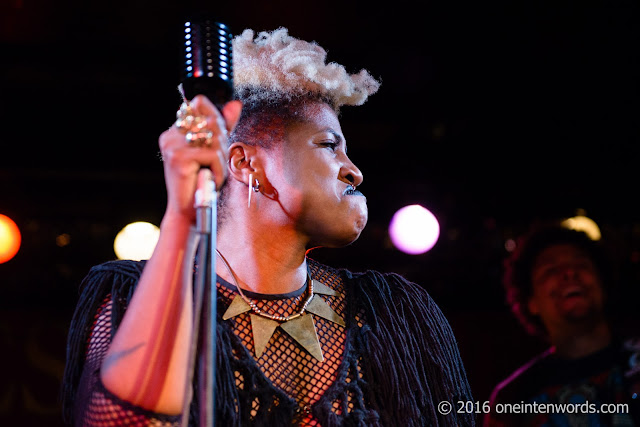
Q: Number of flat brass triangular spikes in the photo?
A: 5